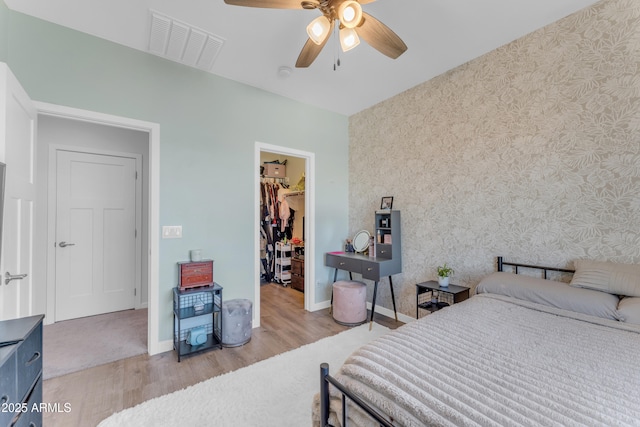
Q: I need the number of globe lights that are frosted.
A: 3